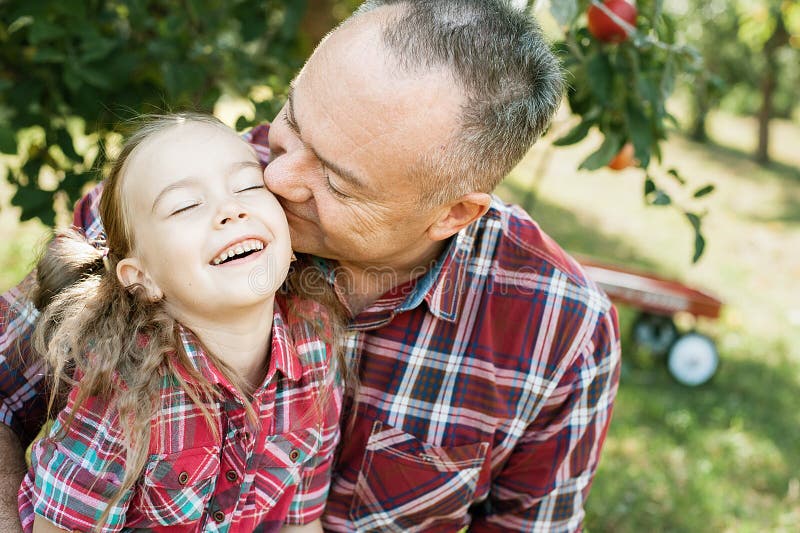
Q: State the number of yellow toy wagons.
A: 0